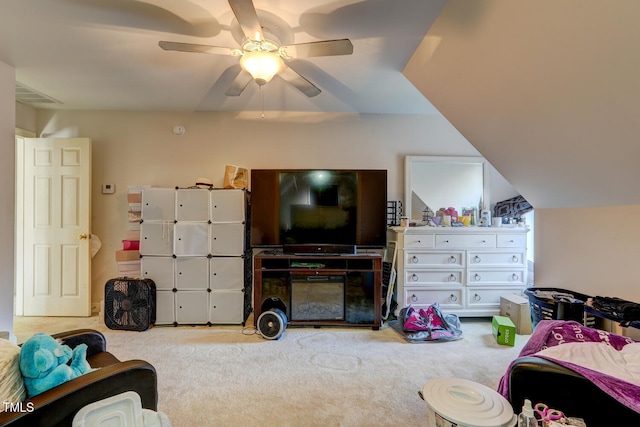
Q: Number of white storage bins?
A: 12